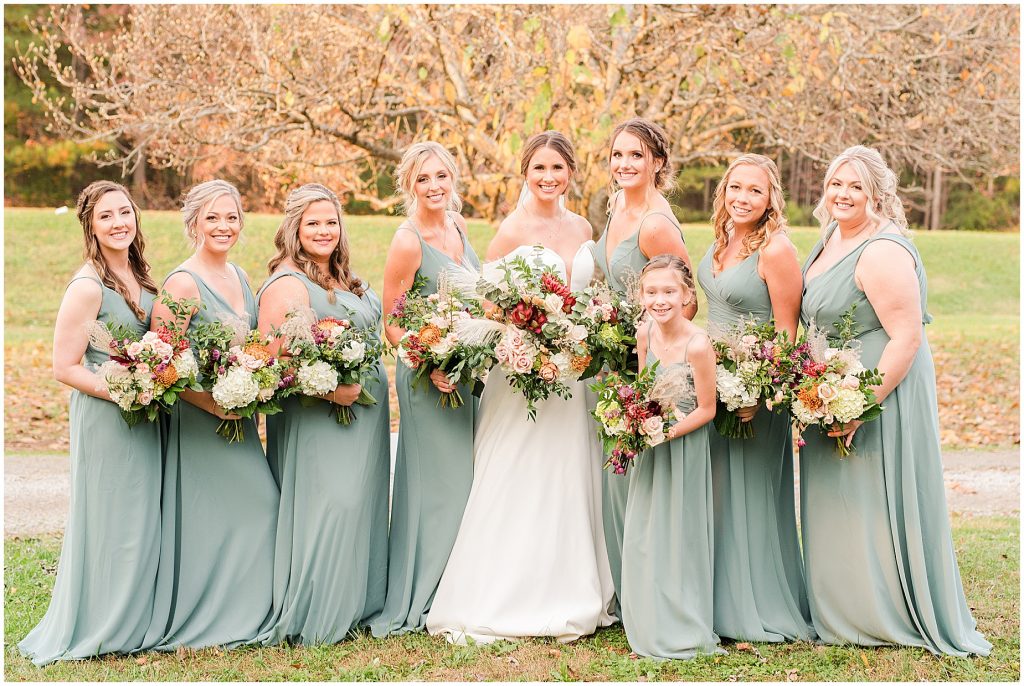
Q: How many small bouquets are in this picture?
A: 8